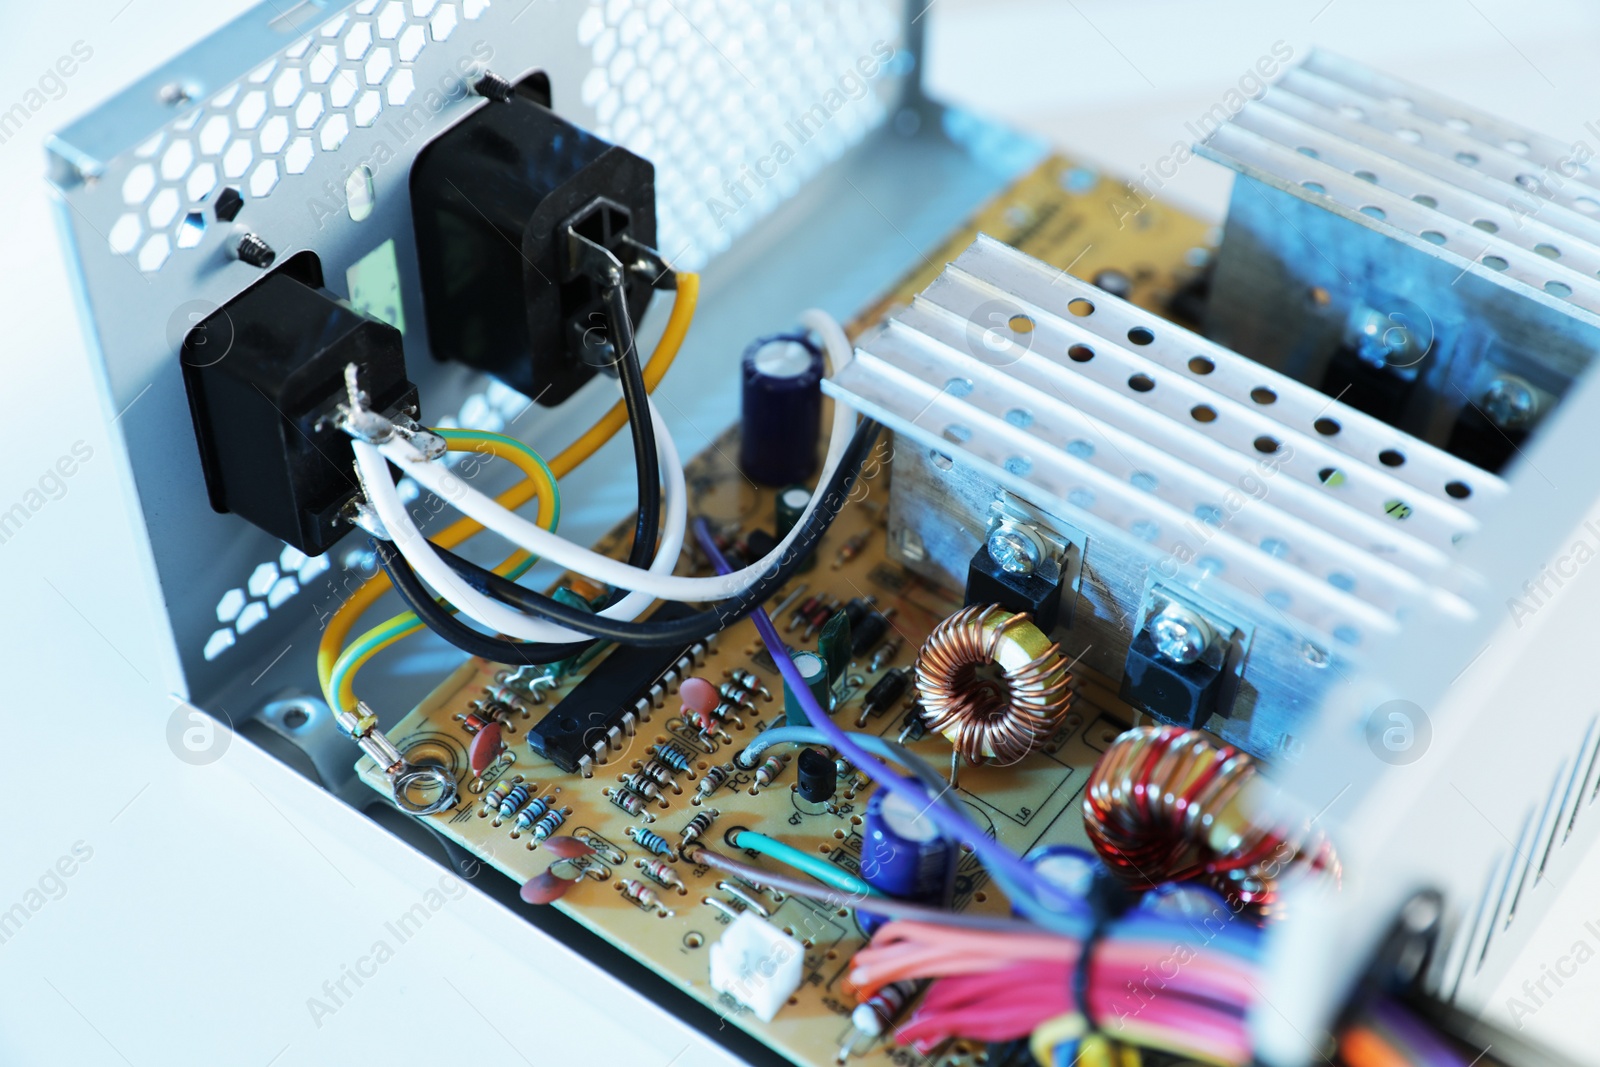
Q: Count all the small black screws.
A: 2